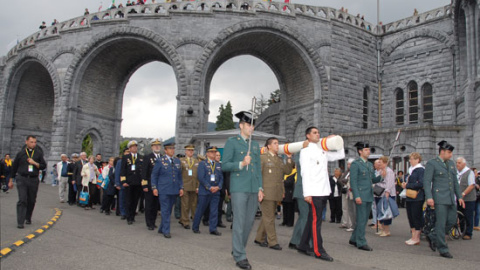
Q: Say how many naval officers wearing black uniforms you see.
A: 2